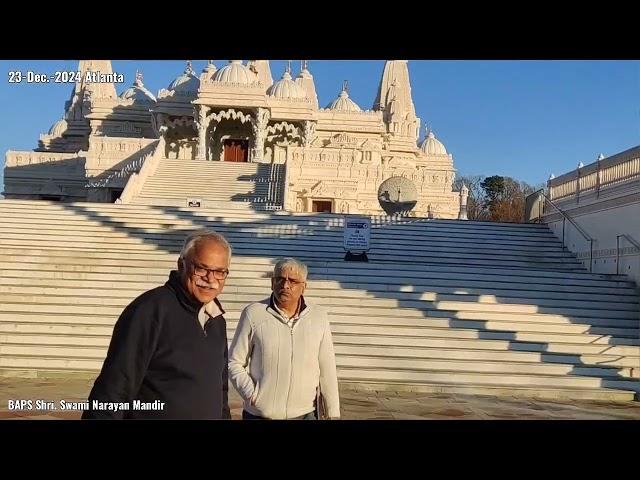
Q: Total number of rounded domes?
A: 7